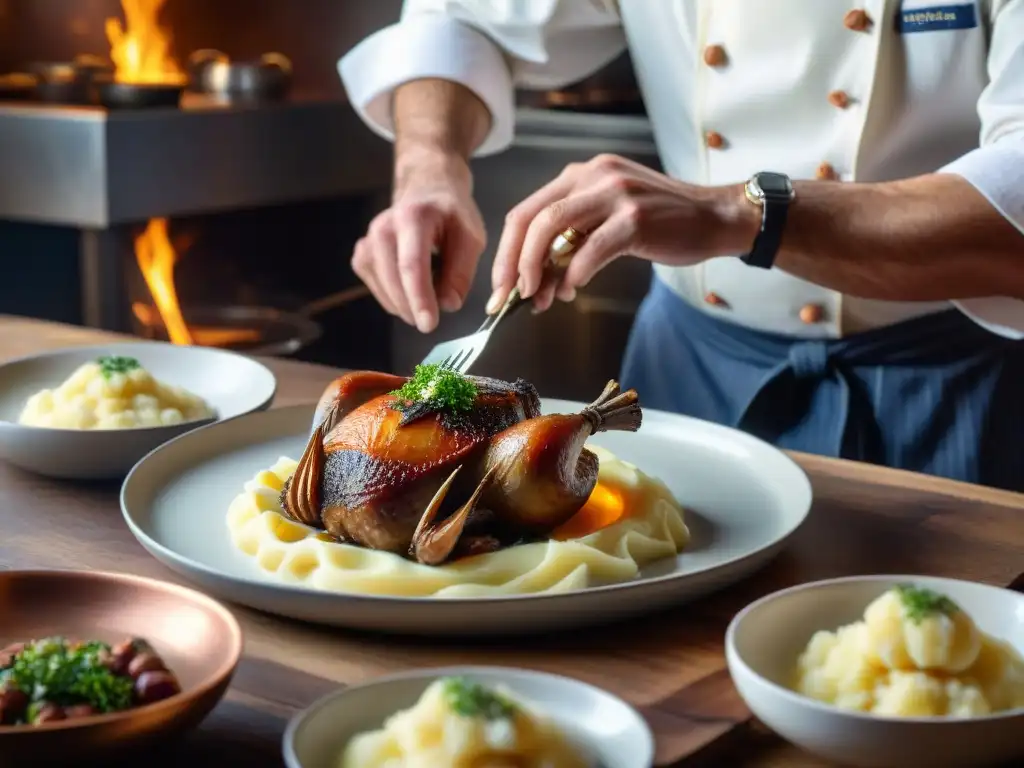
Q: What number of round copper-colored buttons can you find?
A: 7